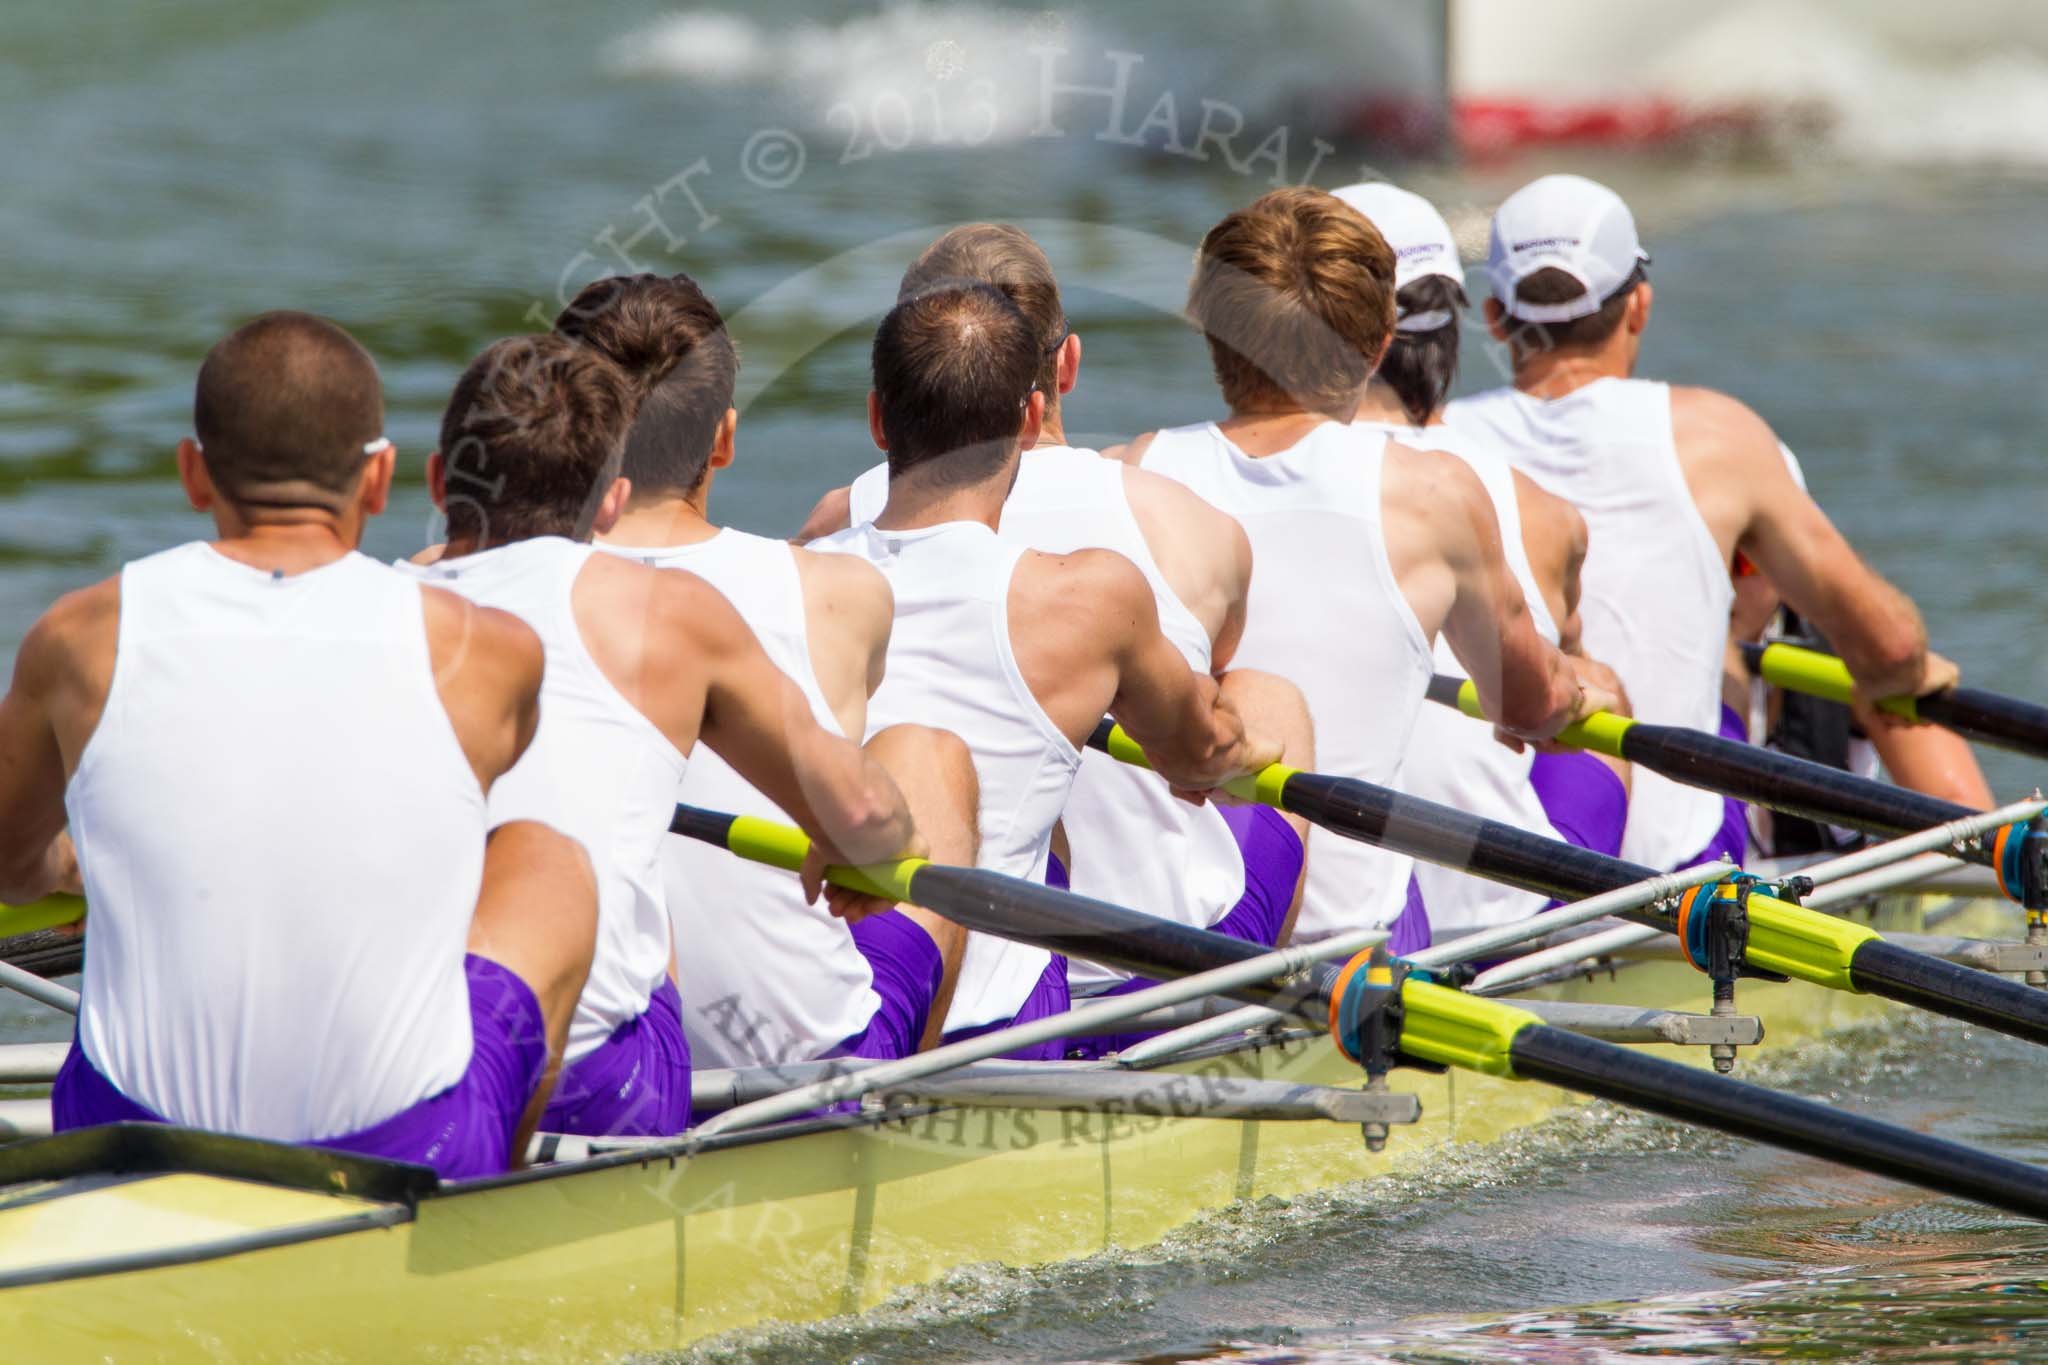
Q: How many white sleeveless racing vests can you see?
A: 8